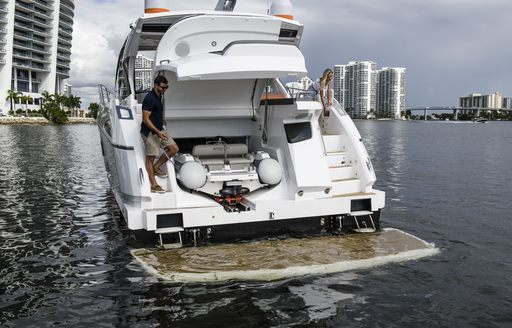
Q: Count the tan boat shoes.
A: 2